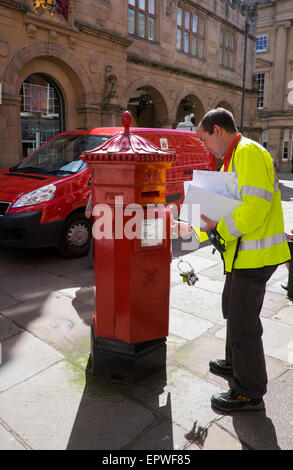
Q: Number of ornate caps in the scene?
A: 1